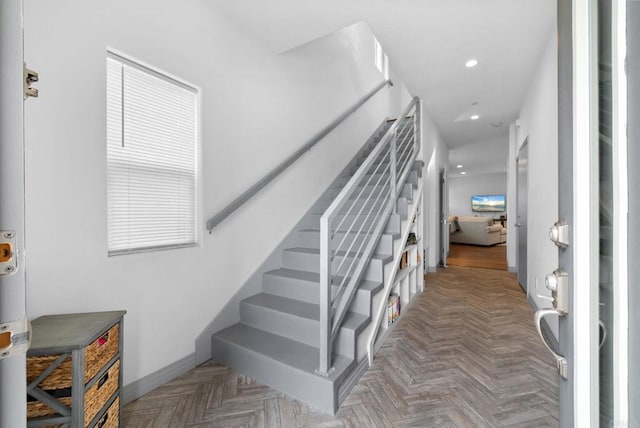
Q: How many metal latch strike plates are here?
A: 2